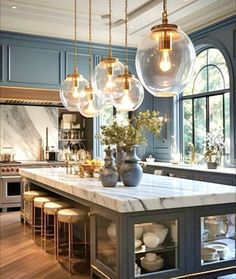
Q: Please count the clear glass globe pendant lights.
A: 5